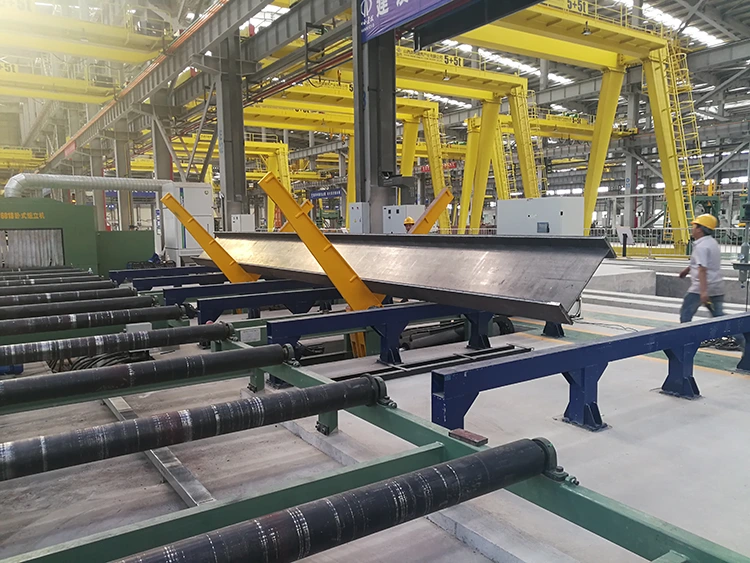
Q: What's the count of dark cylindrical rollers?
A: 12